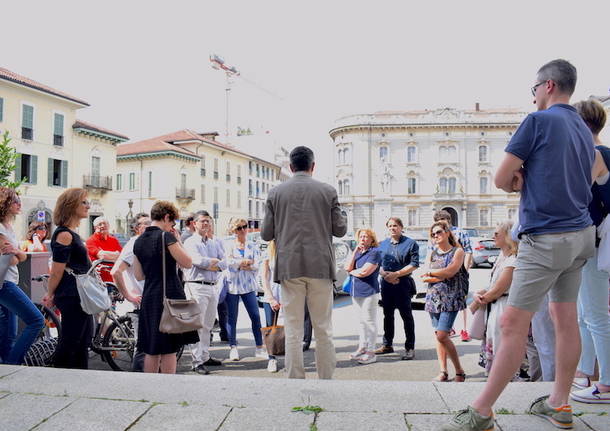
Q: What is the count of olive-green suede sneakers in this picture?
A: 2